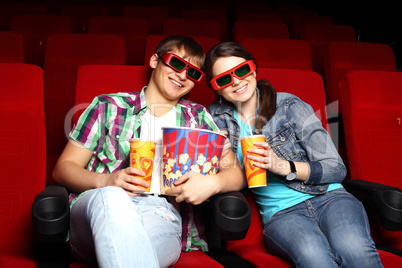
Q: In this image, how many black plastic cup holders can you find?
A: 3